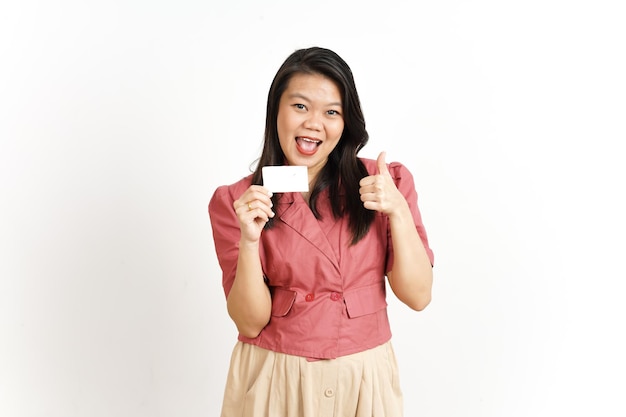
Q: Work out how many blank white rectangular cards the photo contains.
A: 1